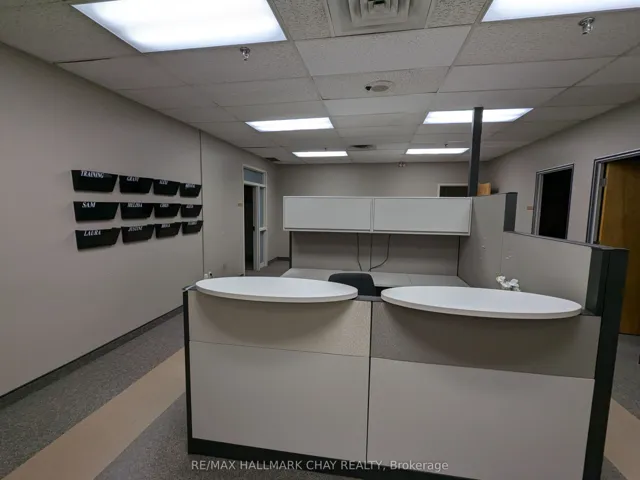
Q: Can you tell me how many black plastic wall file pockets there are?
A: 12